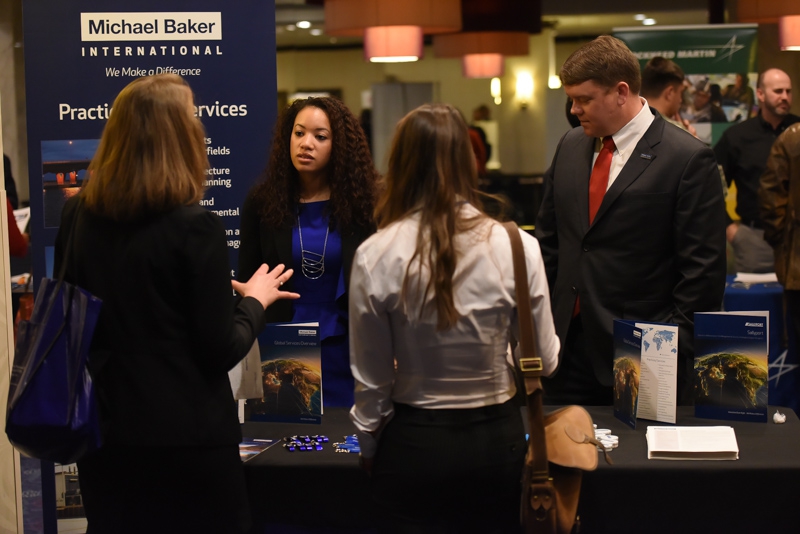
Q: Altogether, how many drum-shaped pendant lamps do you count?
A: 3